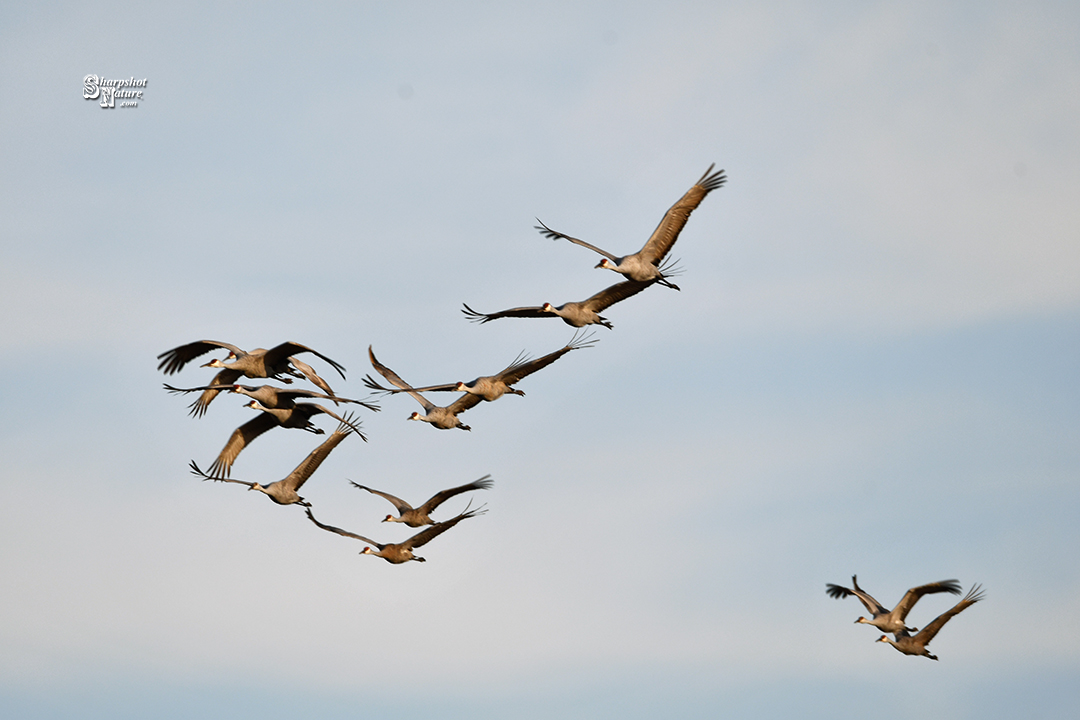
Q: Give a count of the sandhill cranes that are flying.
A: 13